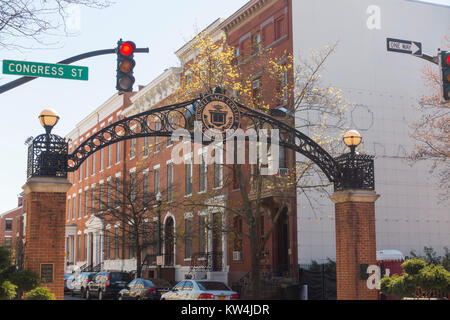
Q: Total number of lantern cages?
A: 2